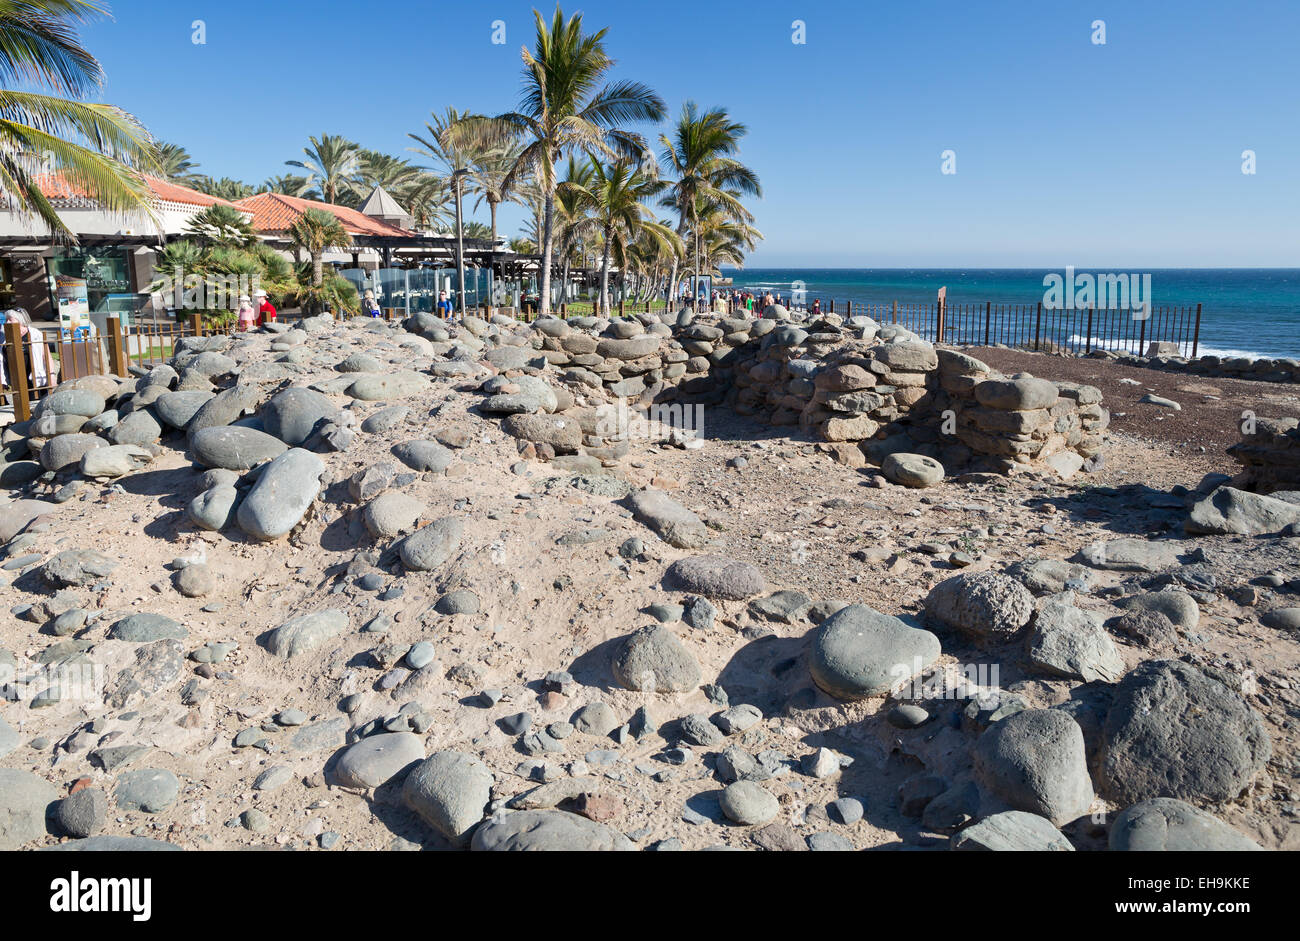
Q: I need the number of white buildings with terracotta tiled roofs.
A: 2